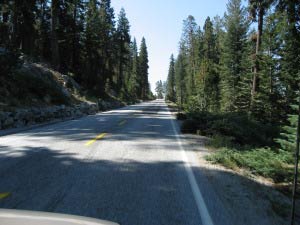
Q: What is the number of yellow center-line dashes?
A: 3